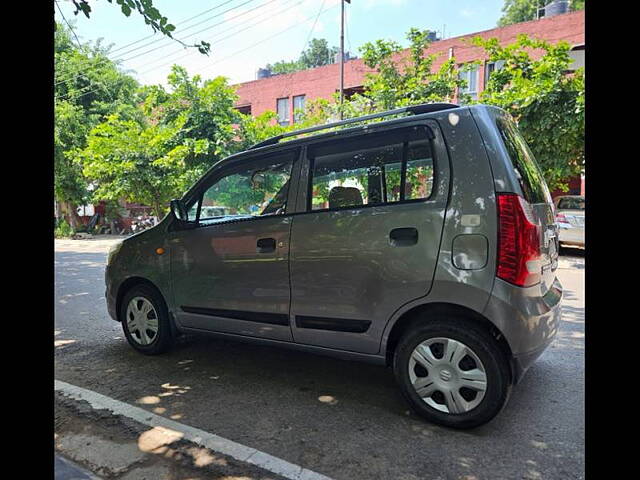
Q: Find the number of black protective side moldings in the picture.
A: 2